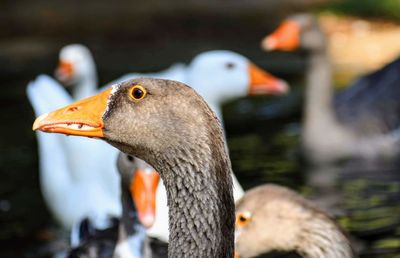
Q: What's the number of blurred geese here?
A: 5